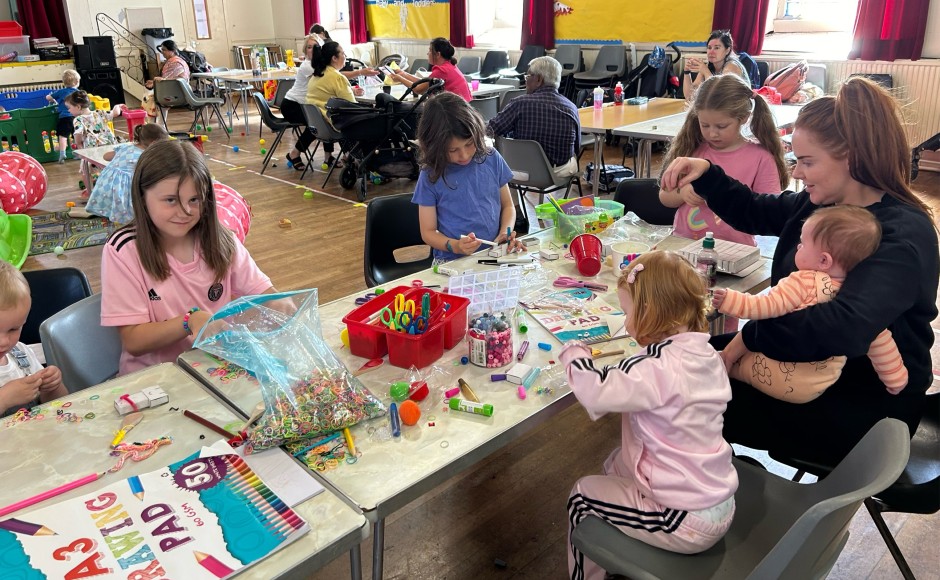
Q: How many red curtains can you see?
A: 7